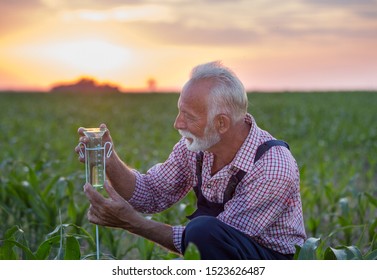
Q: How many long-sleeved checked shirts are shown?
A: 1